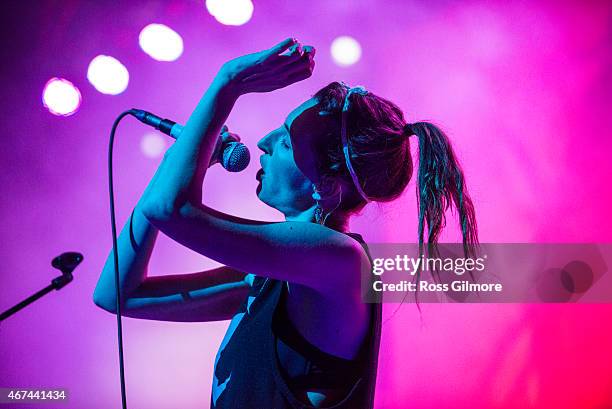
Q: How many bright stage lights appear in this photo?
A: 5